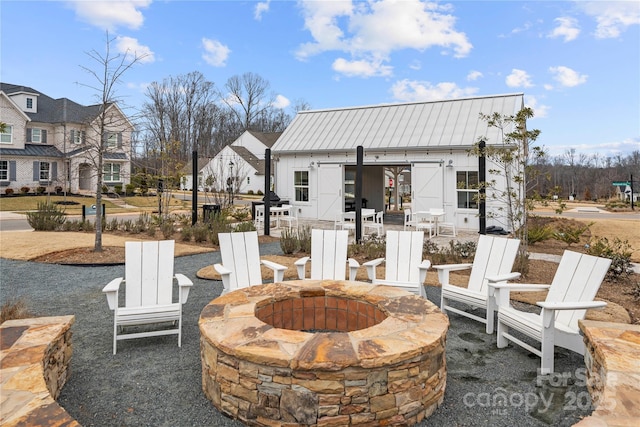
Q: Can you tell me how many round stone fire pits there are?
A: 1